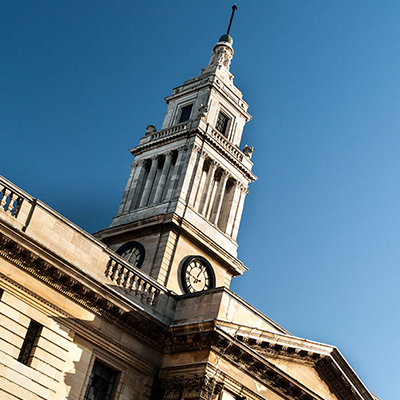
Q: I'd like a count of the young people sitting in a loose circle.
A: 0